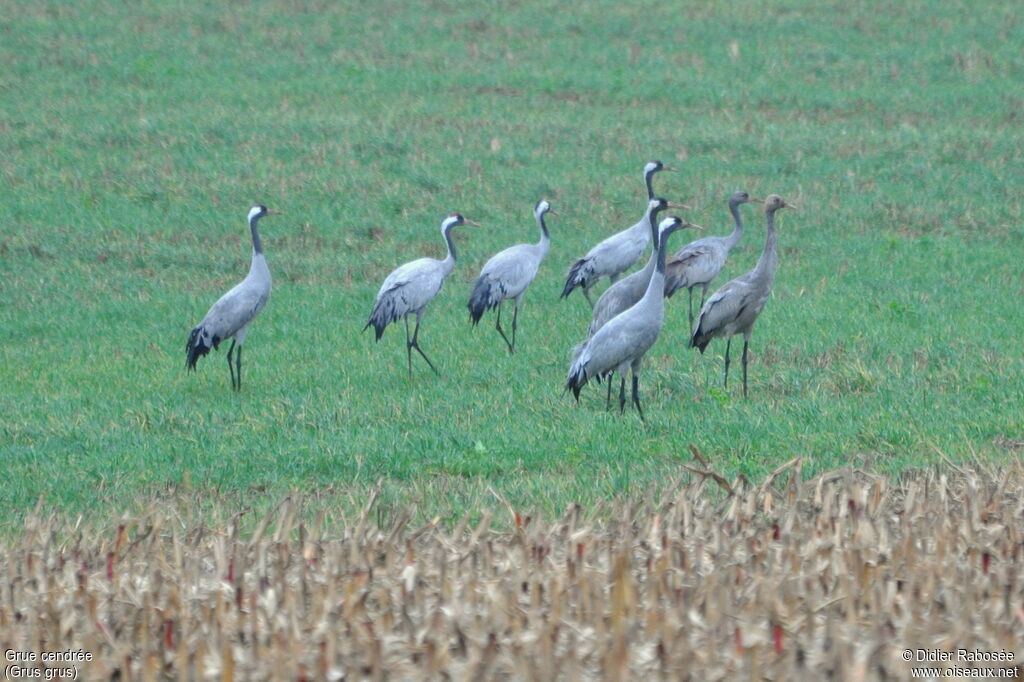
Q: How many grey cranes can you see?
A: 8